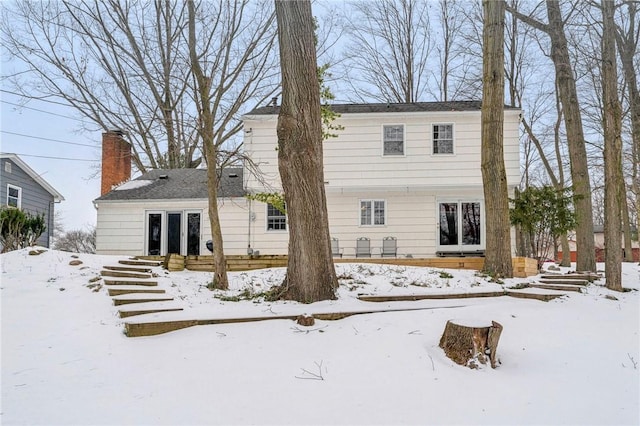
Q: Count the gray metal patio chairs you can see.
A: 3